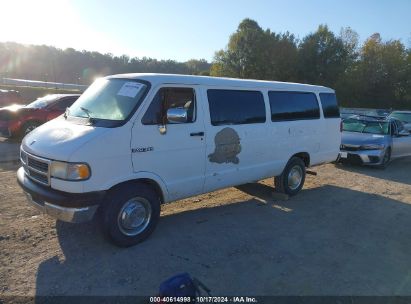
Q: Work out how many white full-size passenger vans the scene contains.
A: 1